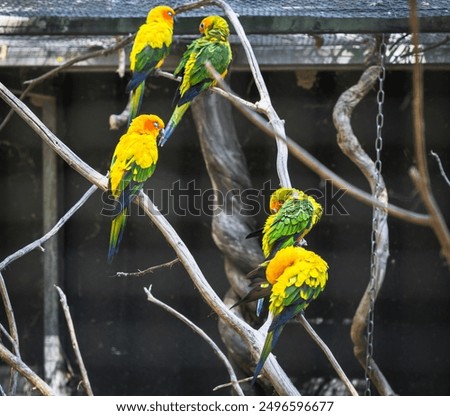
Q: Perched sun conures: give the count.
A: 5